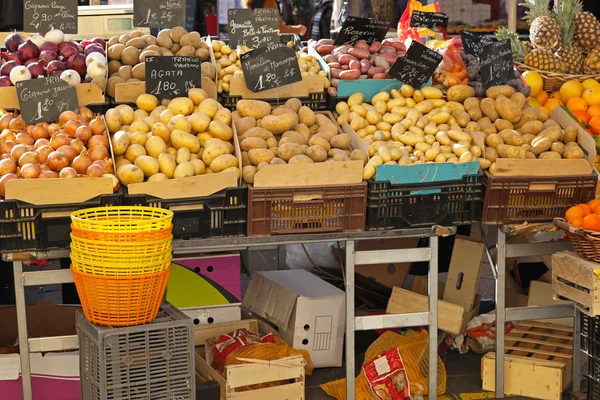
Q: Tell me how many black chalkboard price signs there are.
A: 11